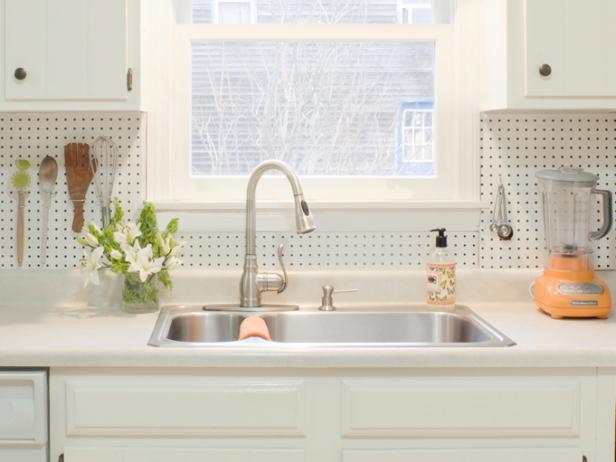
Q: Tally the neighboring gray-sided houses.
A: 1